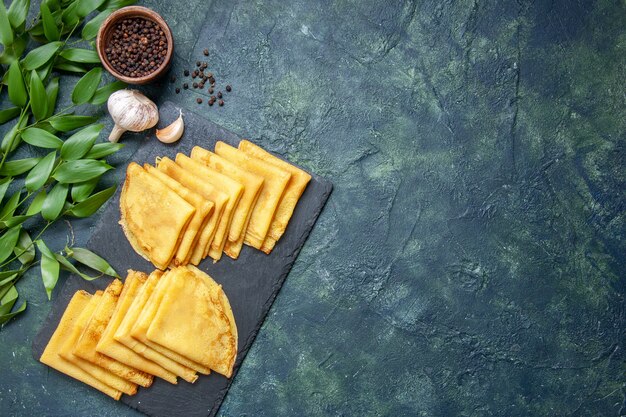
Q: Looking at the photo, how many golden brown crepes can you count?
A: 14